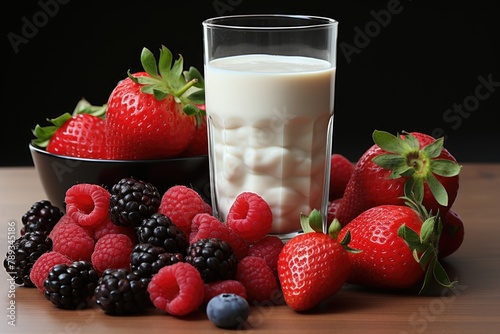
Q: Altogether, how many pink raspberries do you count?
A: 12